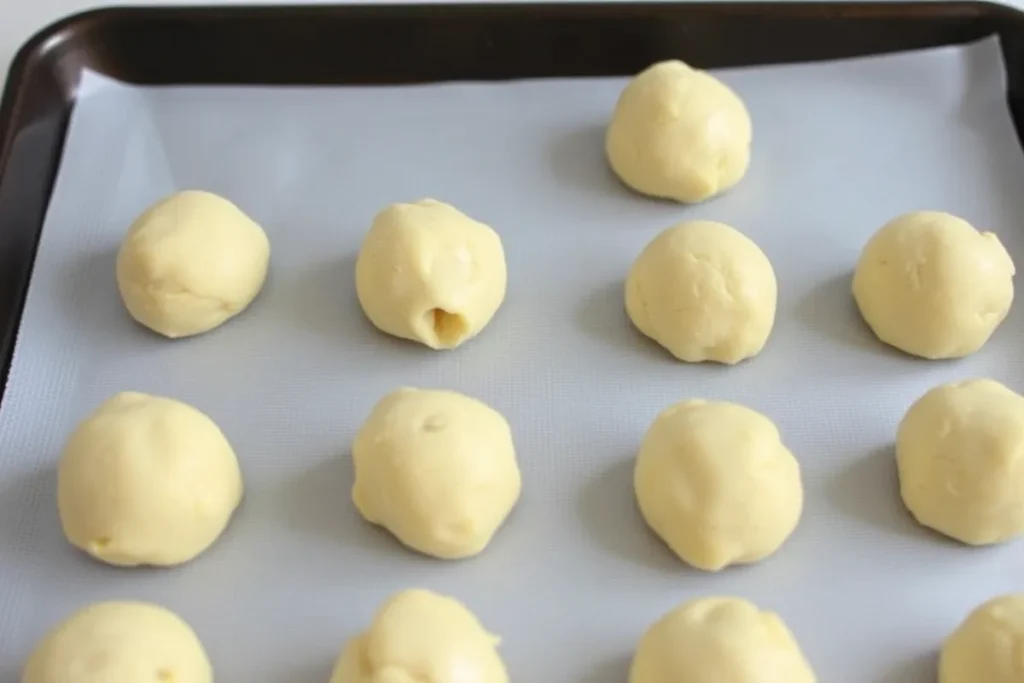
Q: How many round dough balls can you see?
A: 13